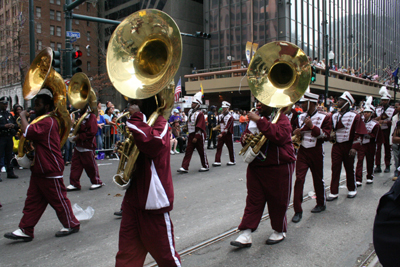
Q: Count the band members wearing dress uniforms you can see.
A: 6